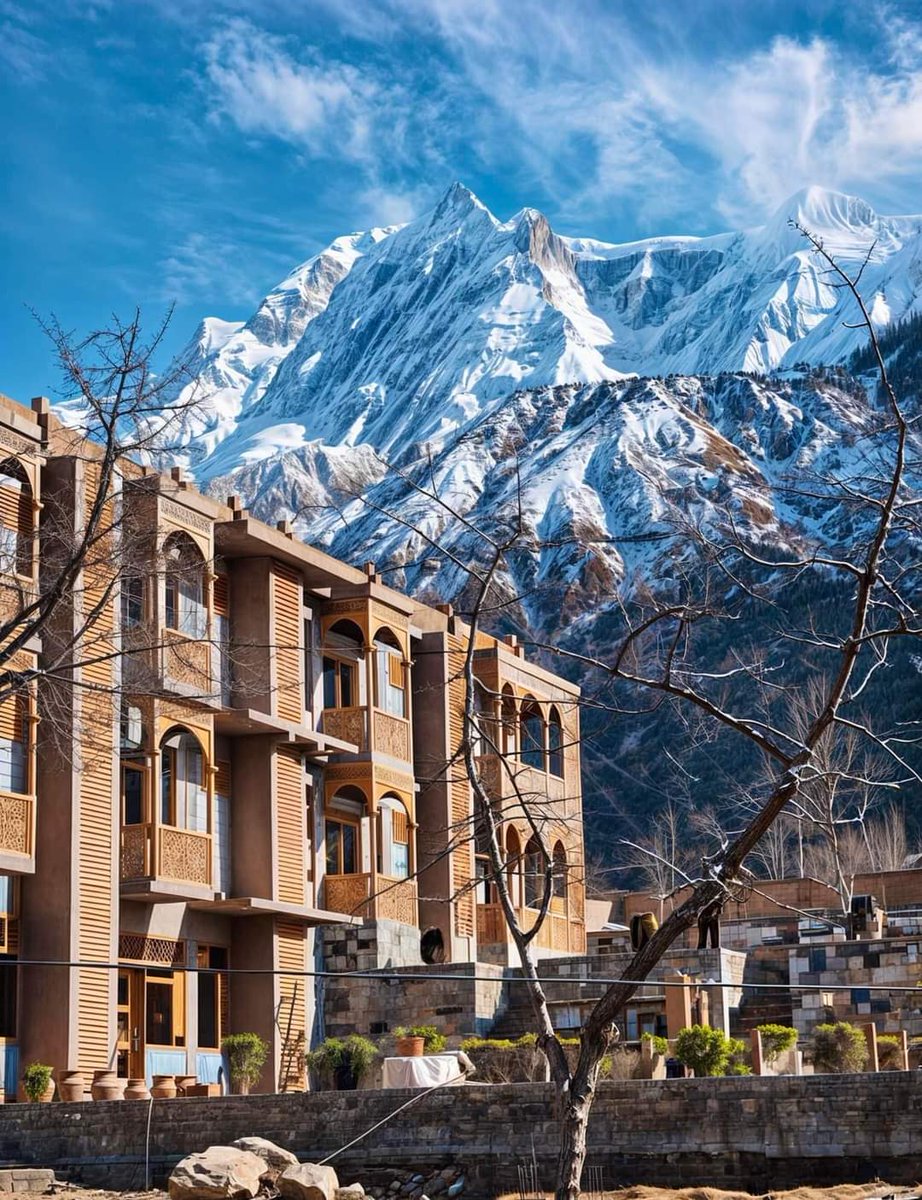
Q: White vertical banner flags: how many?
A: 0